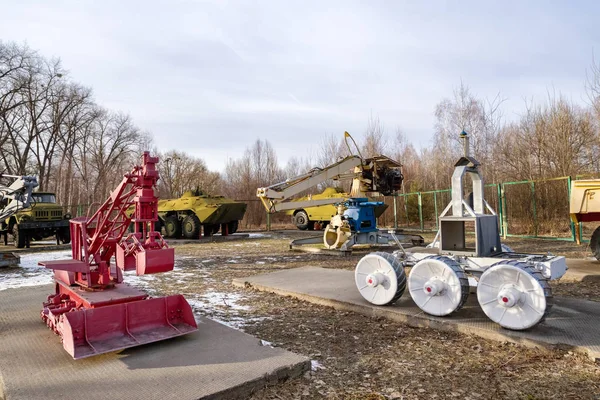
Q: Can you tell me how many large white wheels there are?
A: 3